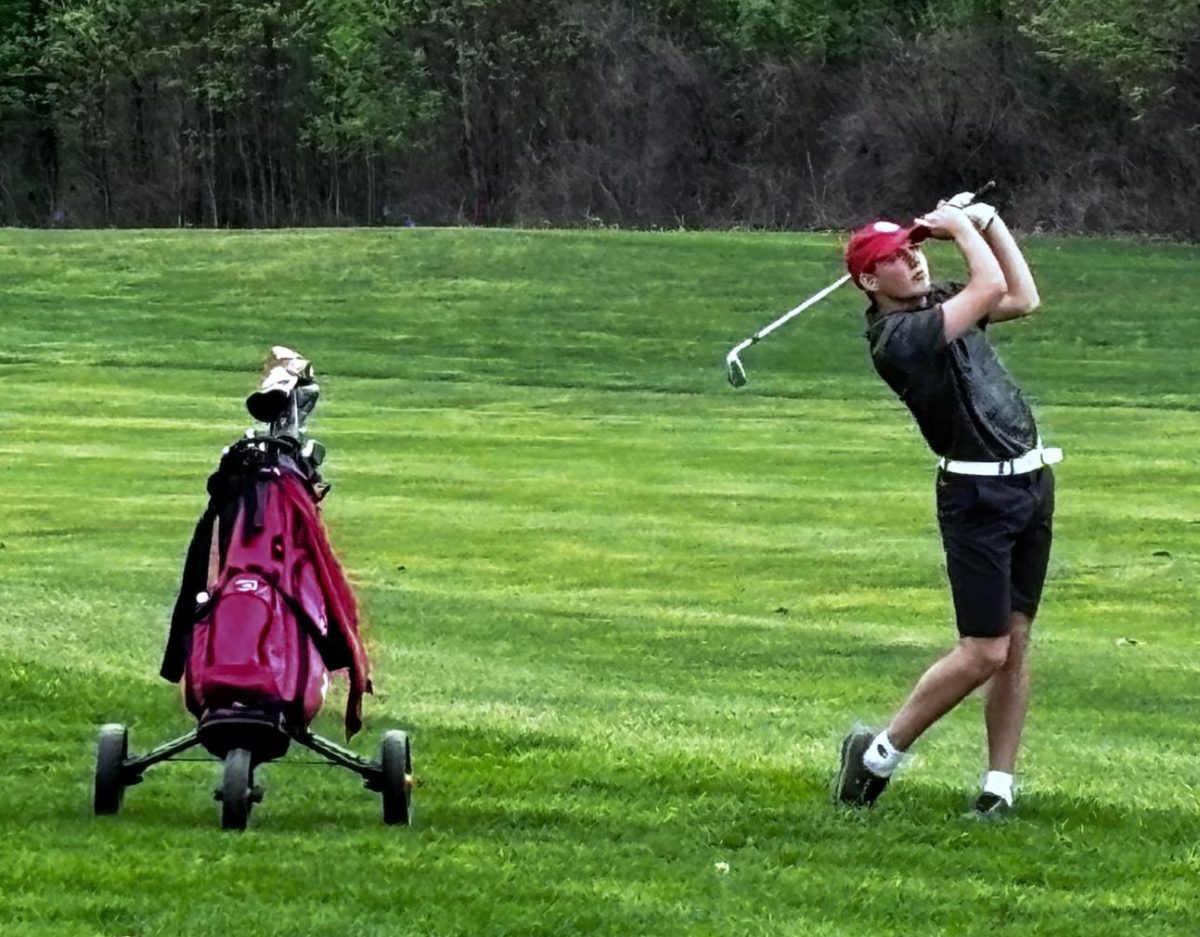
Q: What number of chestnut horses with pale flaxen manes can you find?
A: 0